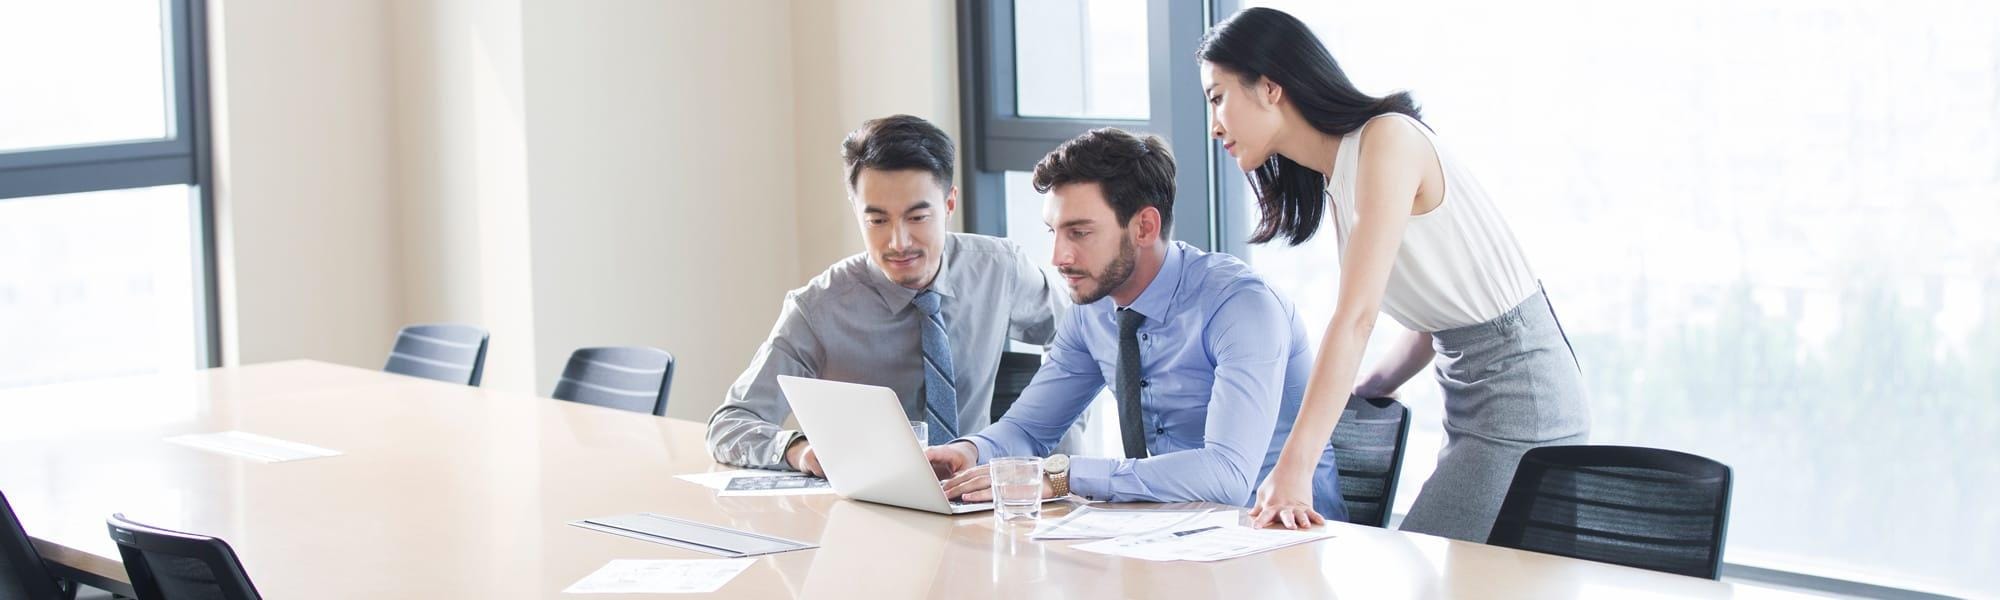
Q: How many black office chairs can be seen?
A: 7